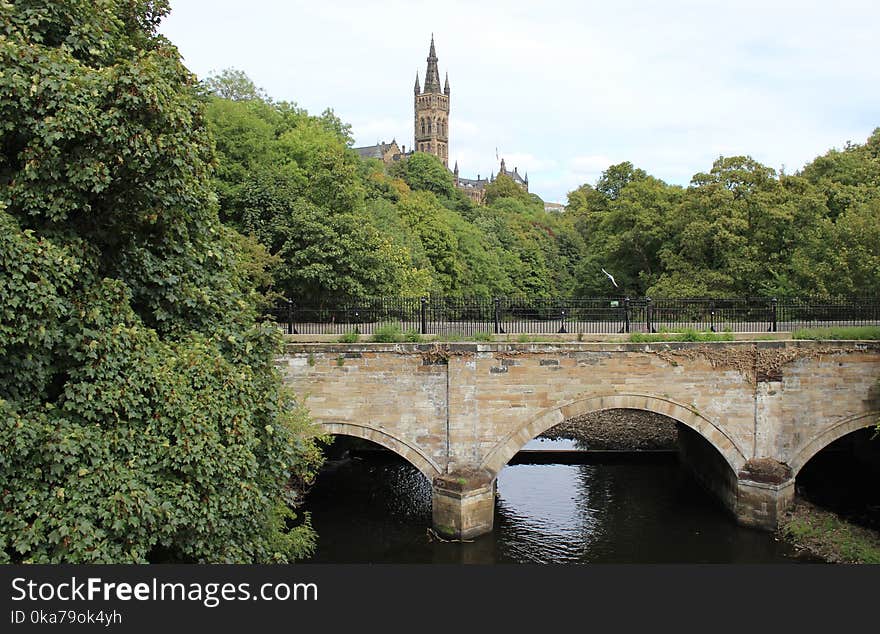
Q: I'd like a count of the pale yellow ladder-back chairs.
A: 0